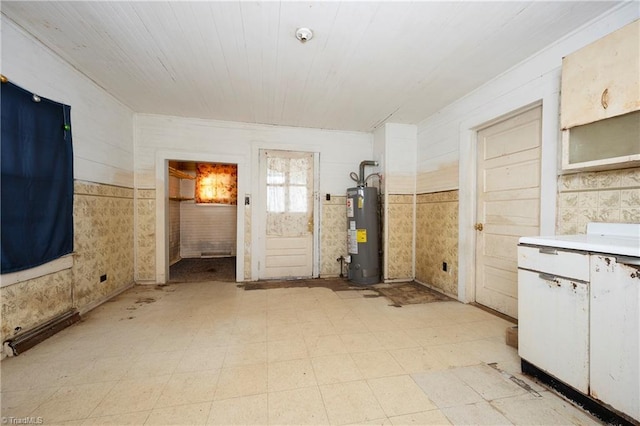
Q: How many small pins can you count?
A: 3